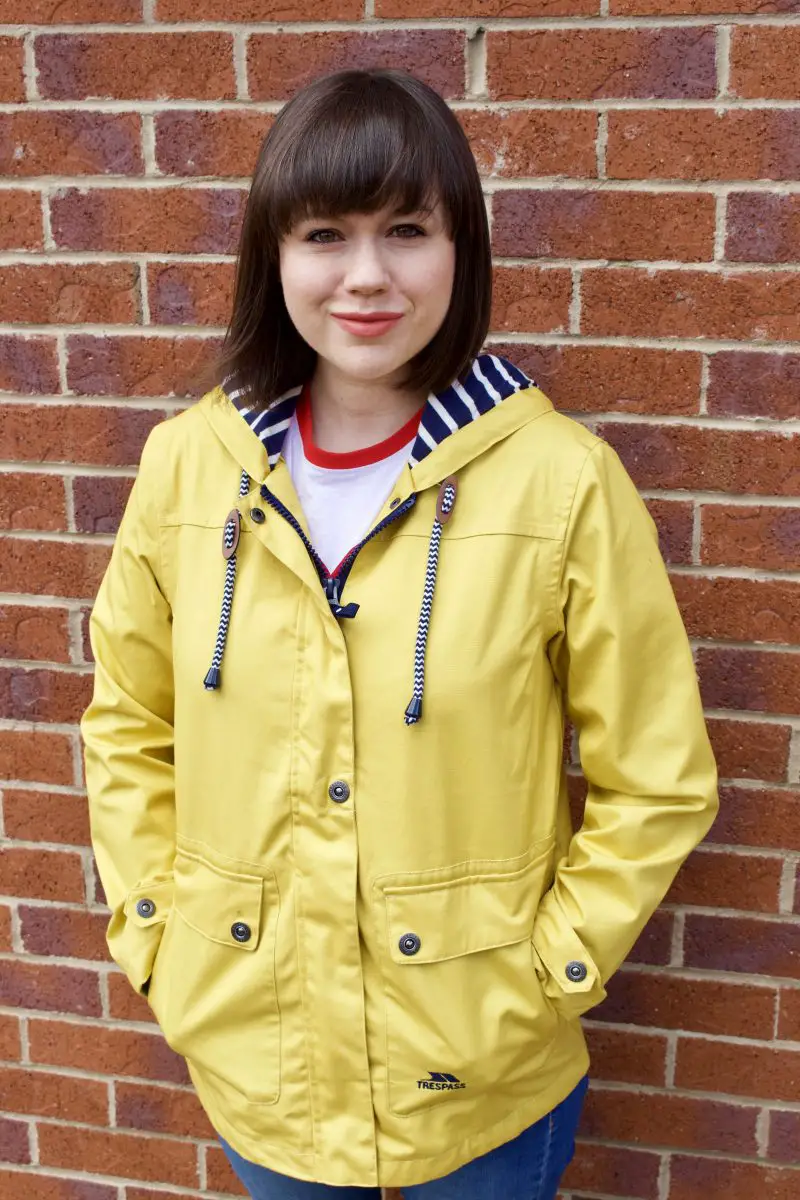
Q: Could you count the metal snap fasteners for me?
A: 7